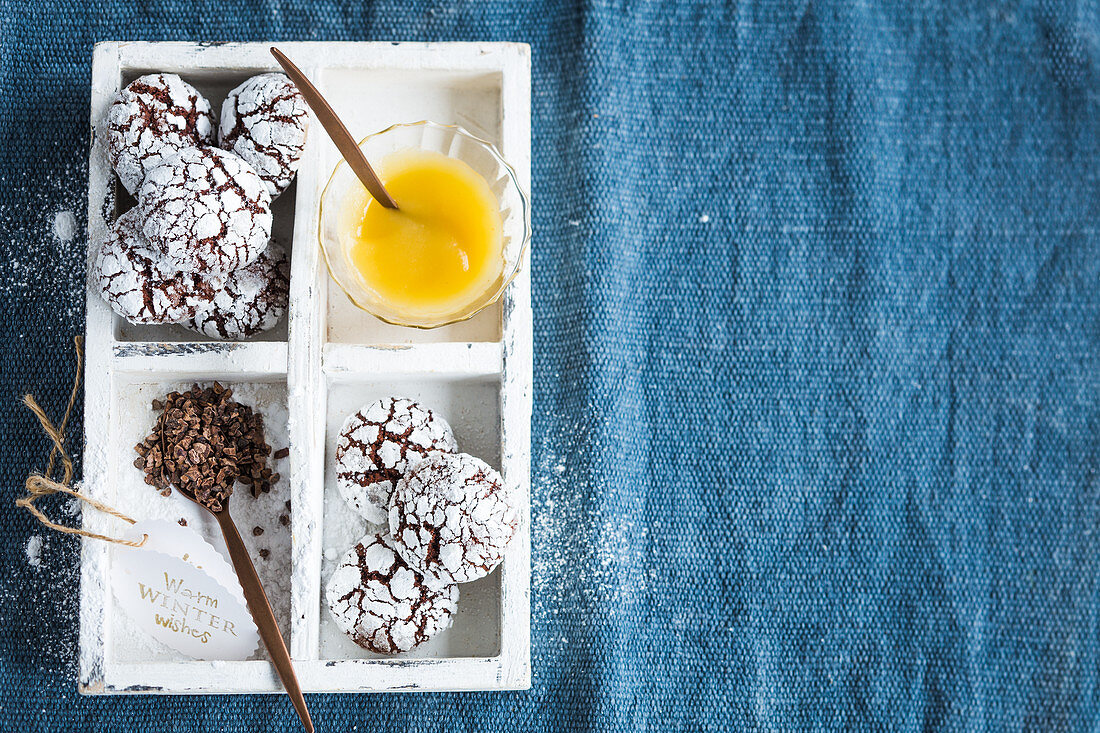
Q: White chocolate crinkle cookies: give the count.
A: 8